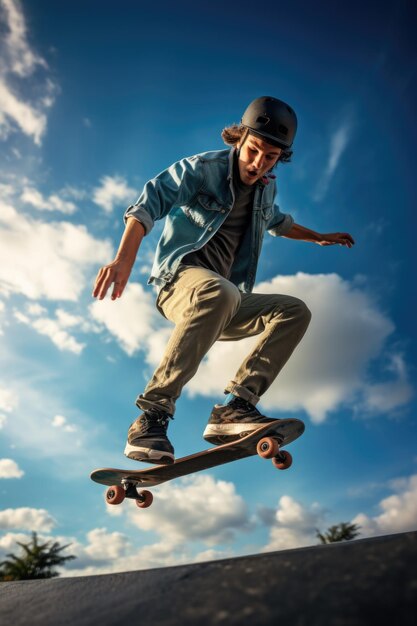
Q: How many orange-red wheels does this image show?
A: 4